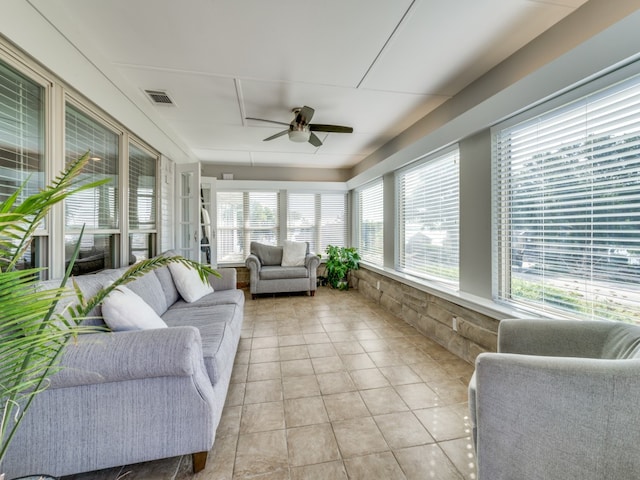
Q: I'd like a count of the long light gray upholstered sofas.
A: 1